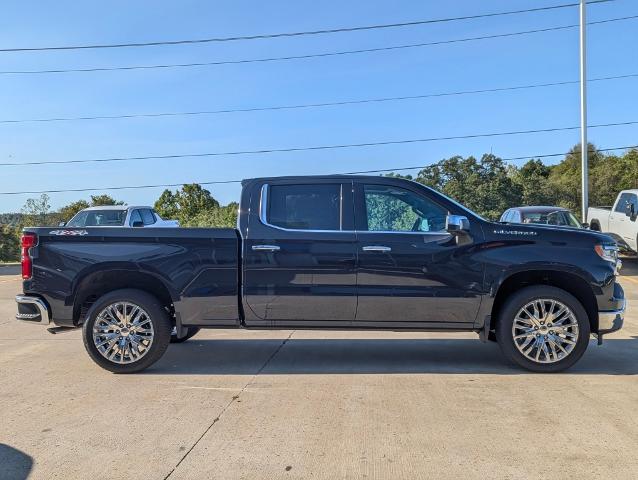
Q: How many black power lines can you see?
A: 5